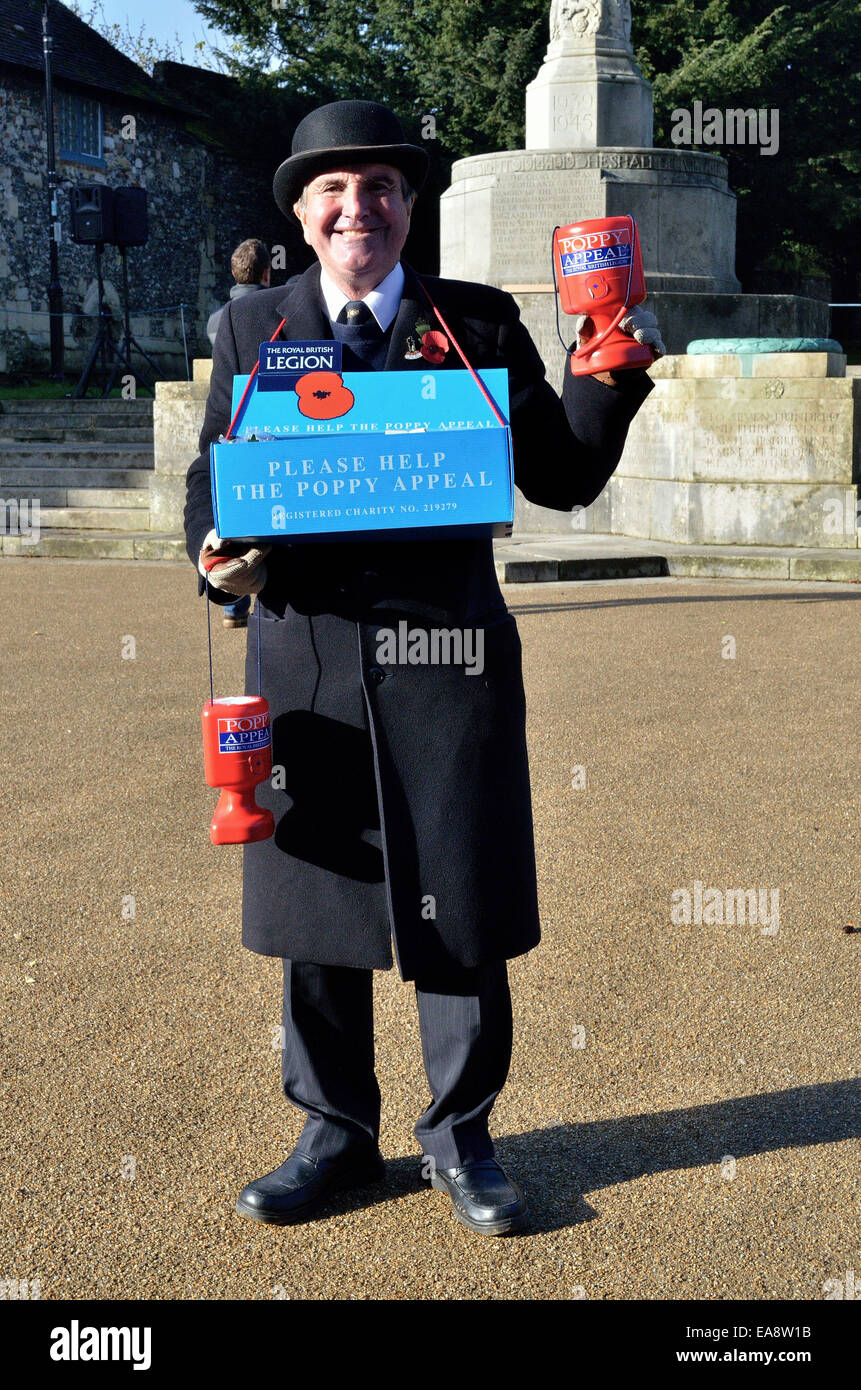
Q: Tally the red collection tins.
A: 2